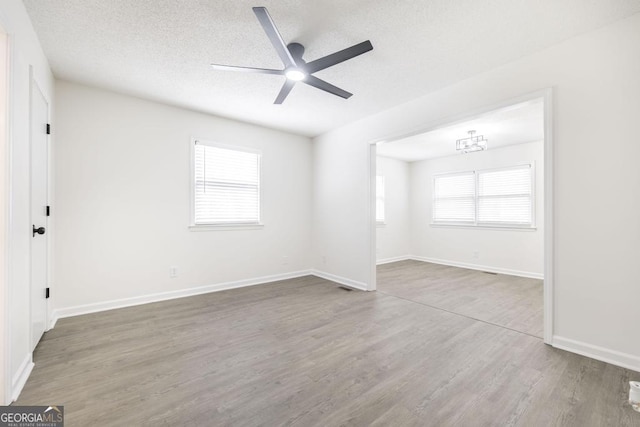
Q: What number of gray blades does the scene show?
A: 5